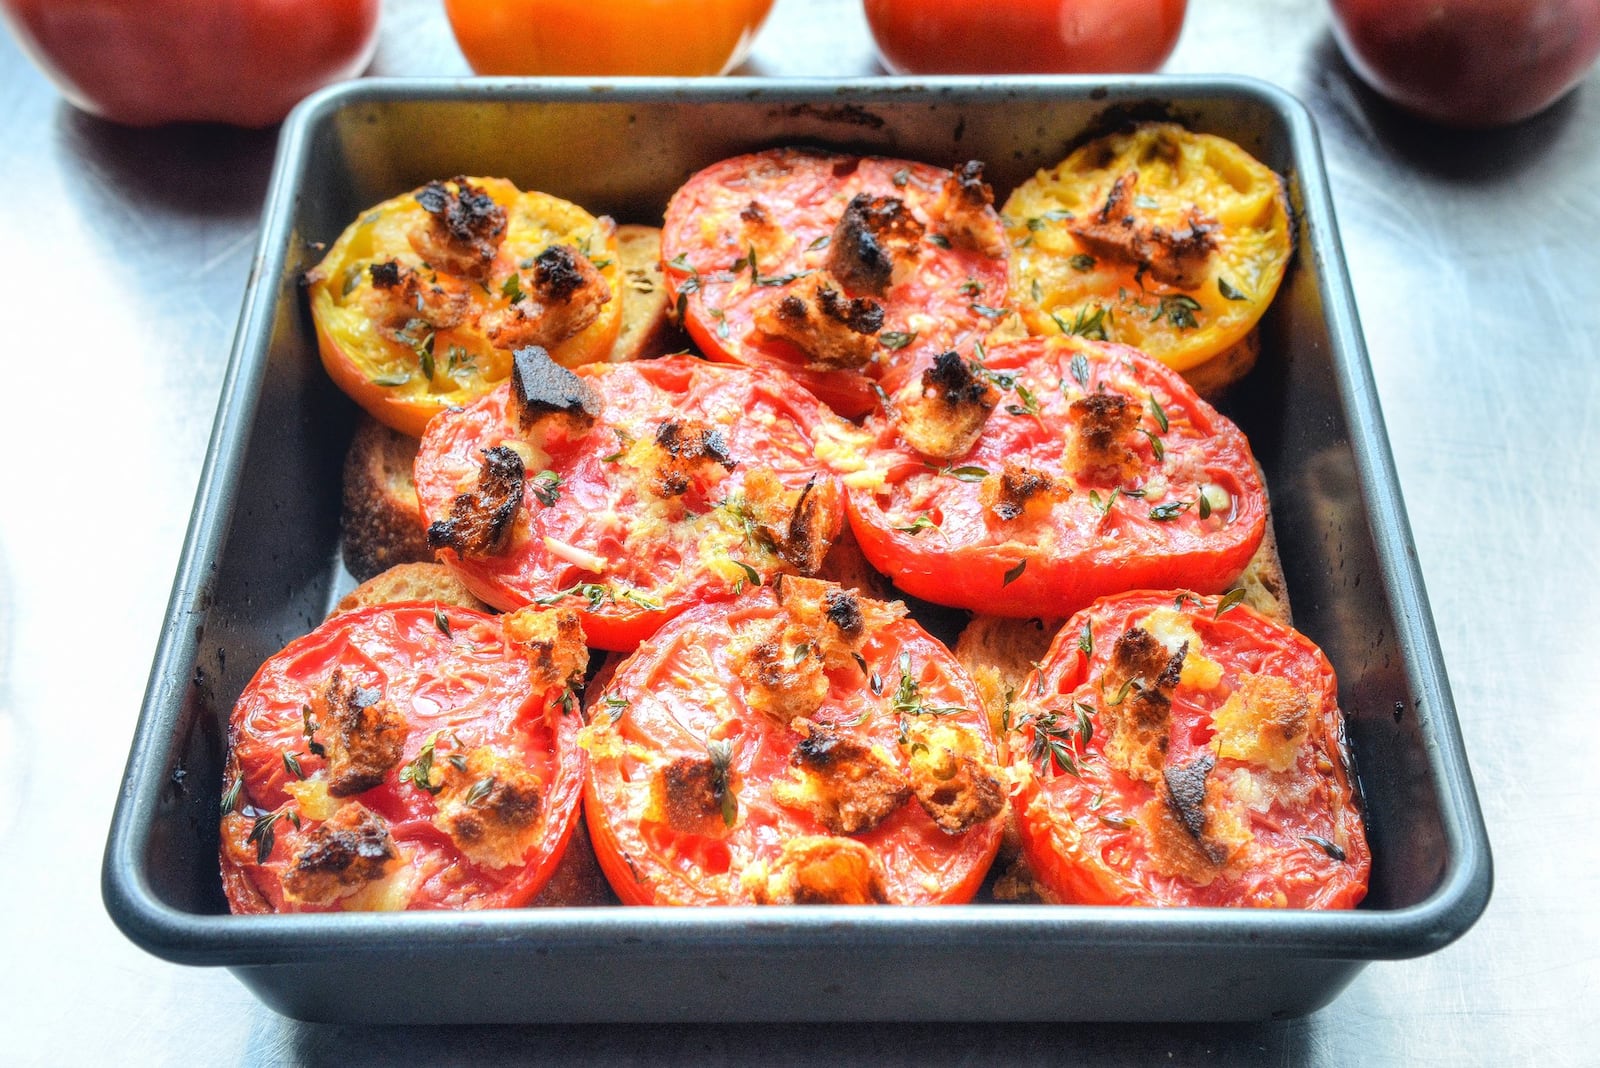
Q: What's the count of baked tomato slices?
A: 8